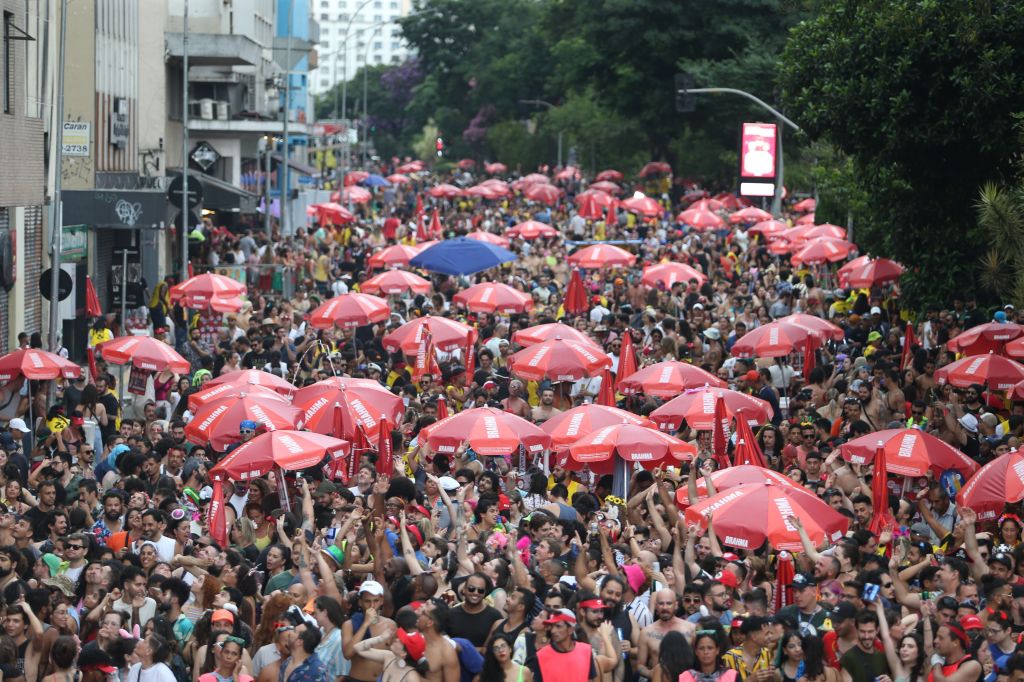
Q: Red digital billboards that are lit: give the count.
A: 1